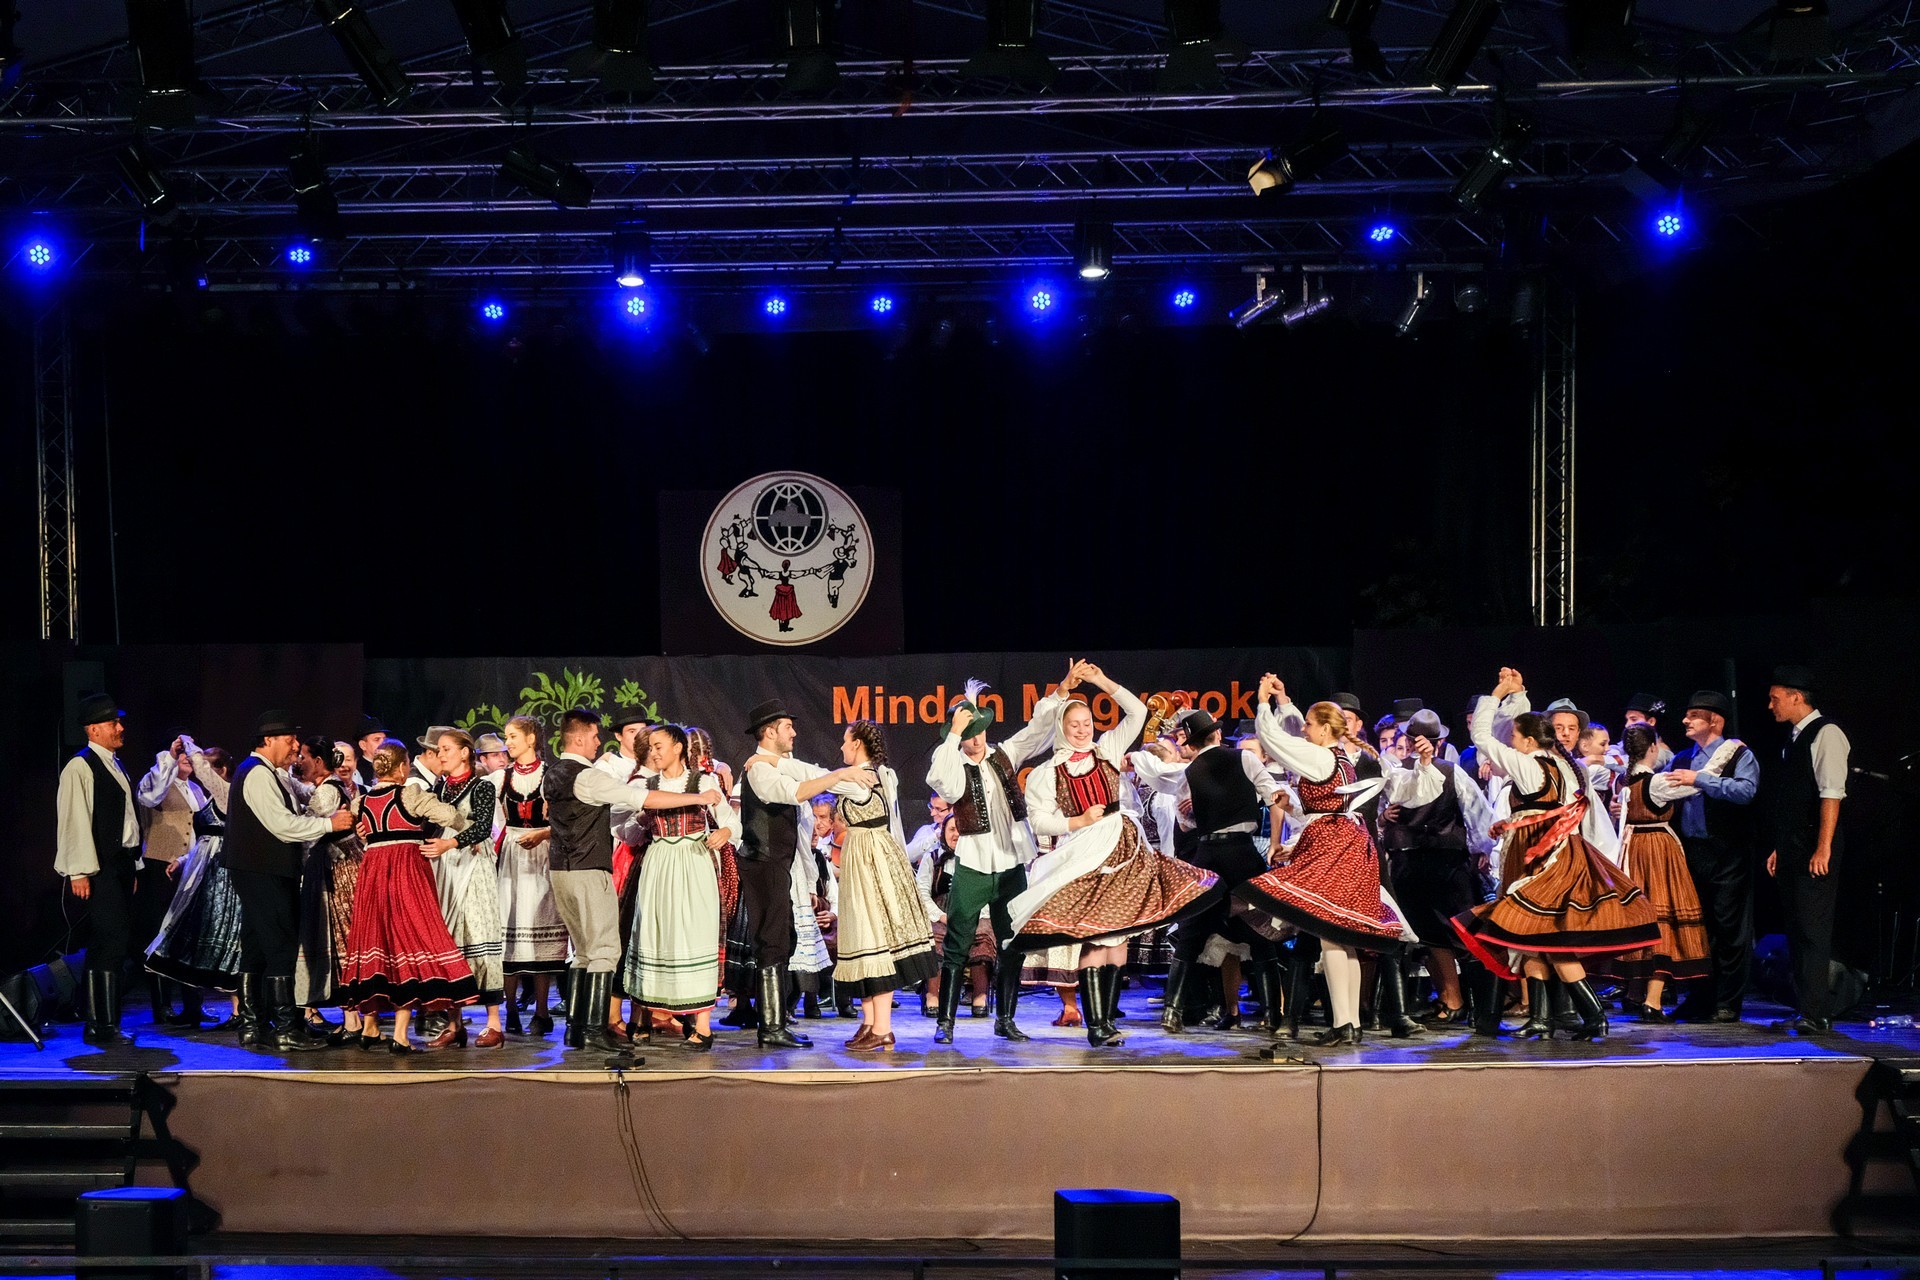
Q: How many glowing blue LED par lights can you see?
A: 10